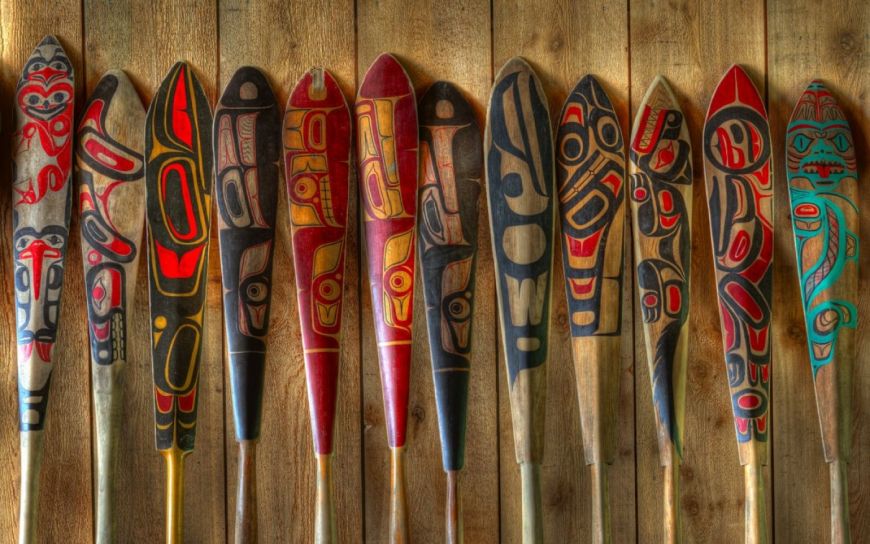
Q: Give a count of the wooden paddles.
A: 12